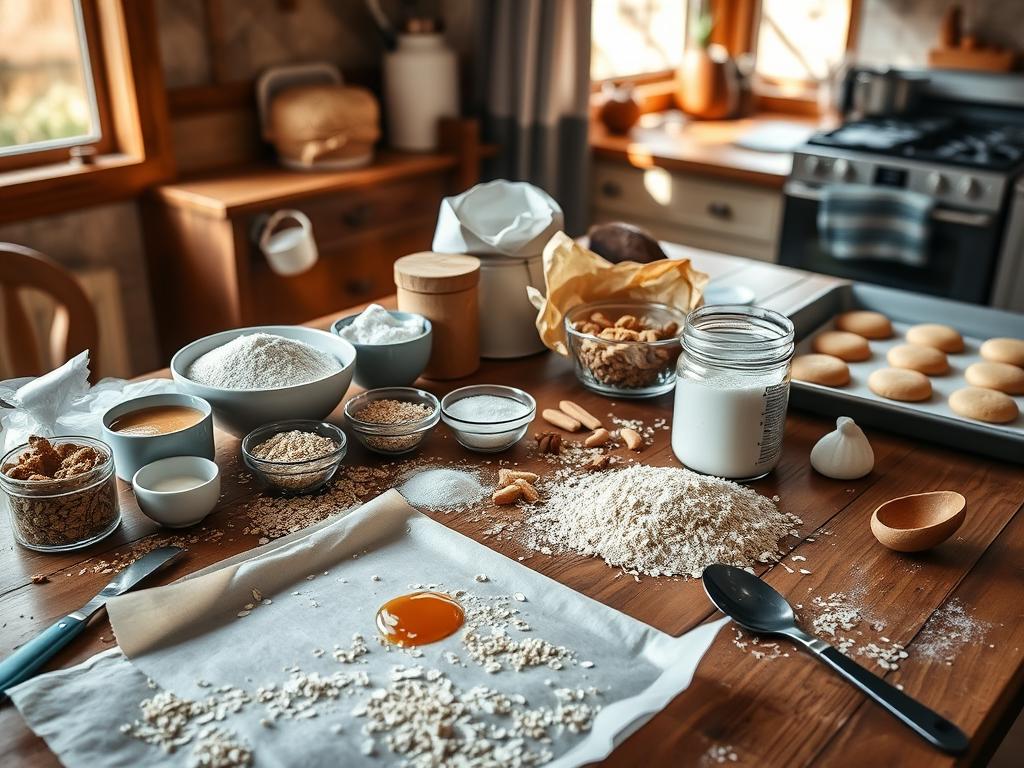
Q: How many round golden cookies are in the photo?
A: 9